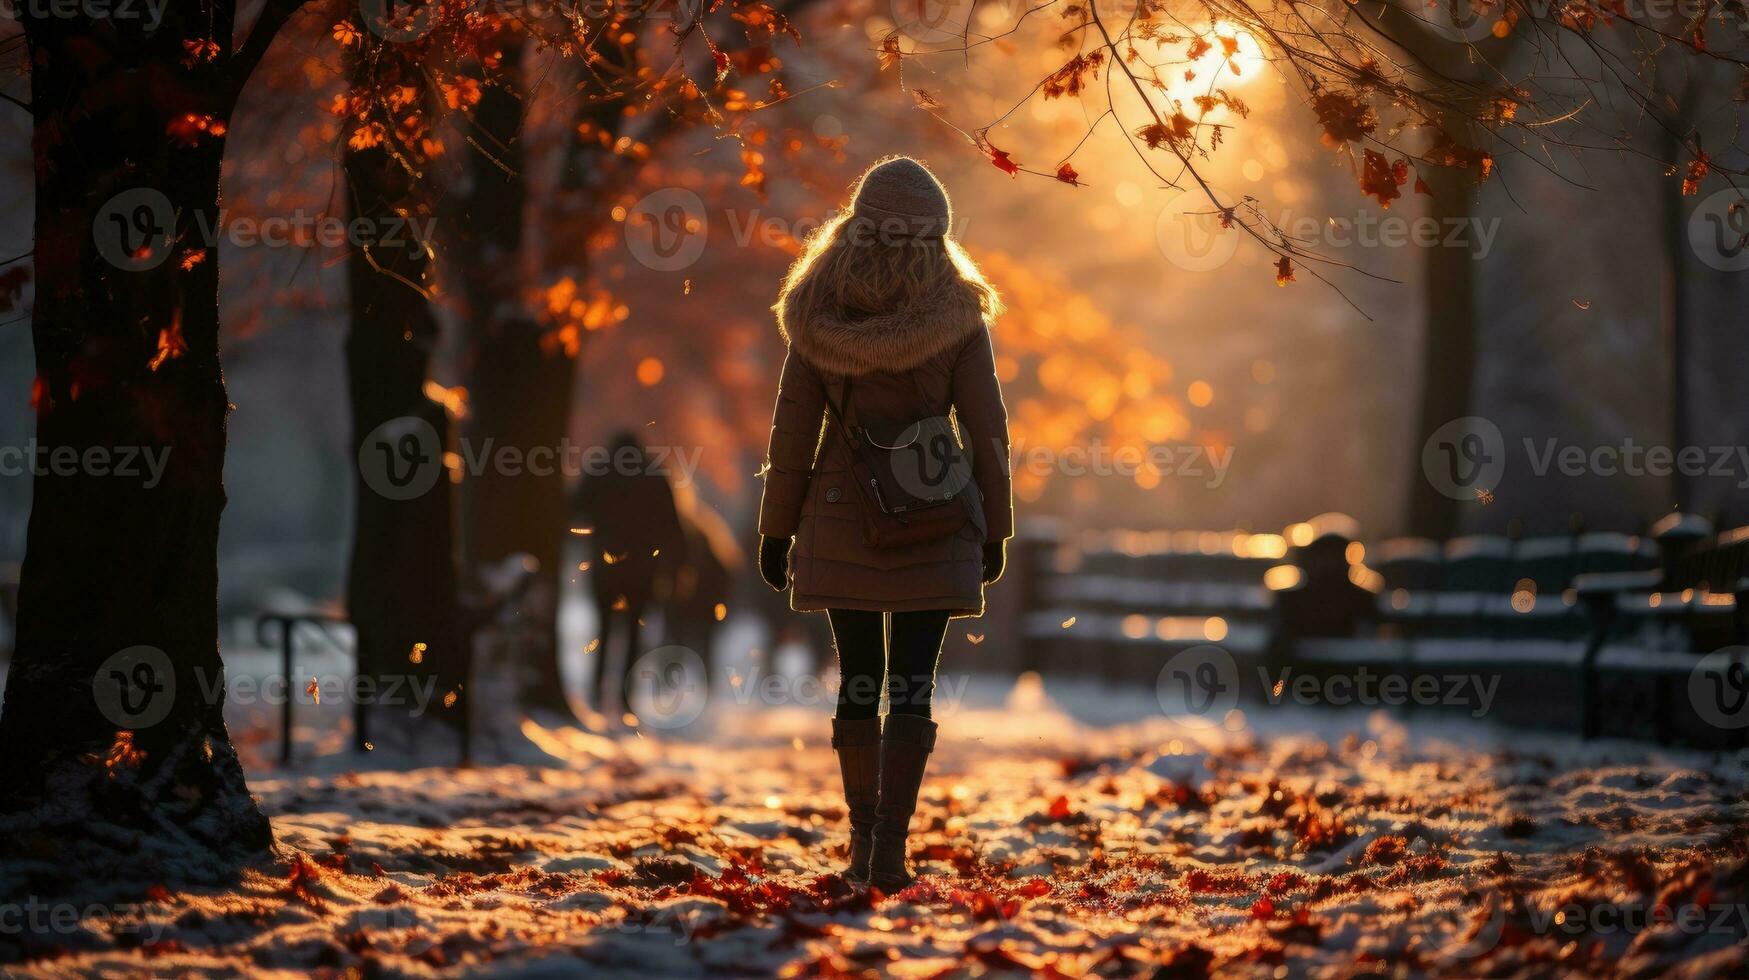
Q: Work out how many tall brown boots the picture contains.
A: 2